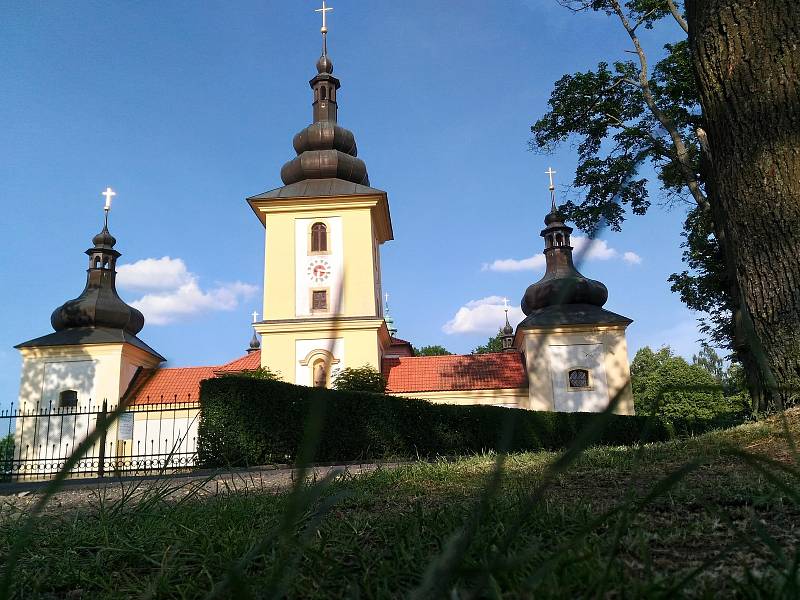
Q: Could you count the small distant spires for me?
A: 3